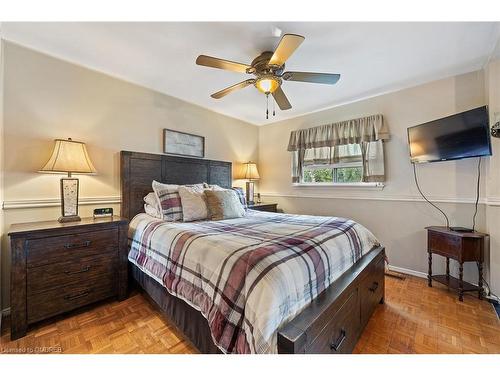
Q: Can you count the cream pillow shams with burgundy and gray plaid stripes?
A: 2